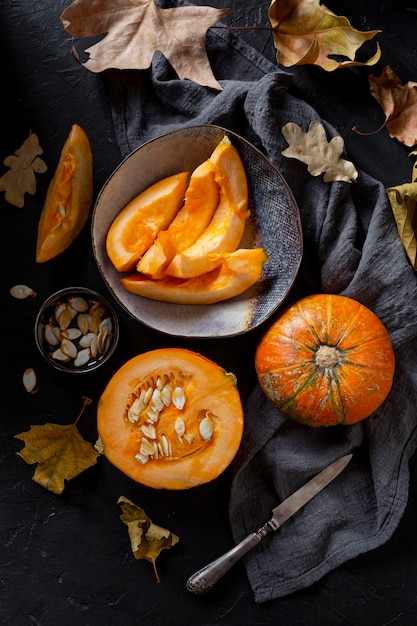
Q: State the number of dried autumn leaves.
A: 8